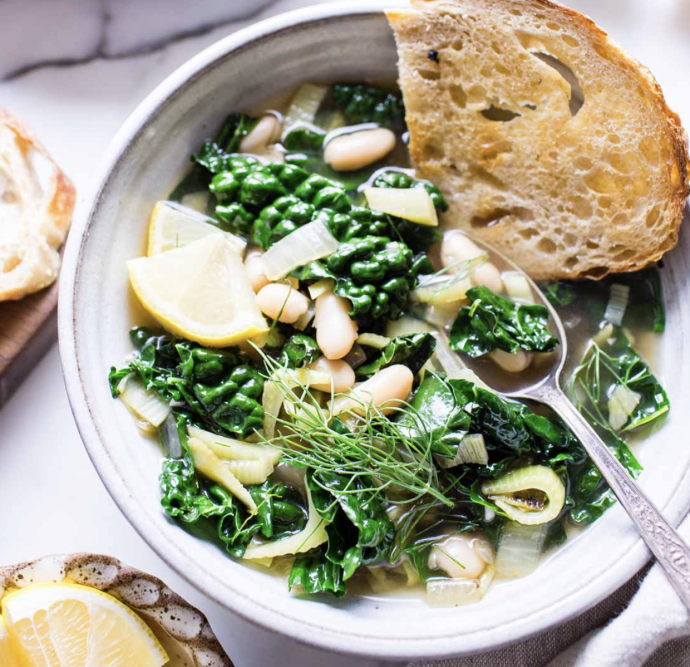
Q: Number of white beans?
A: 11